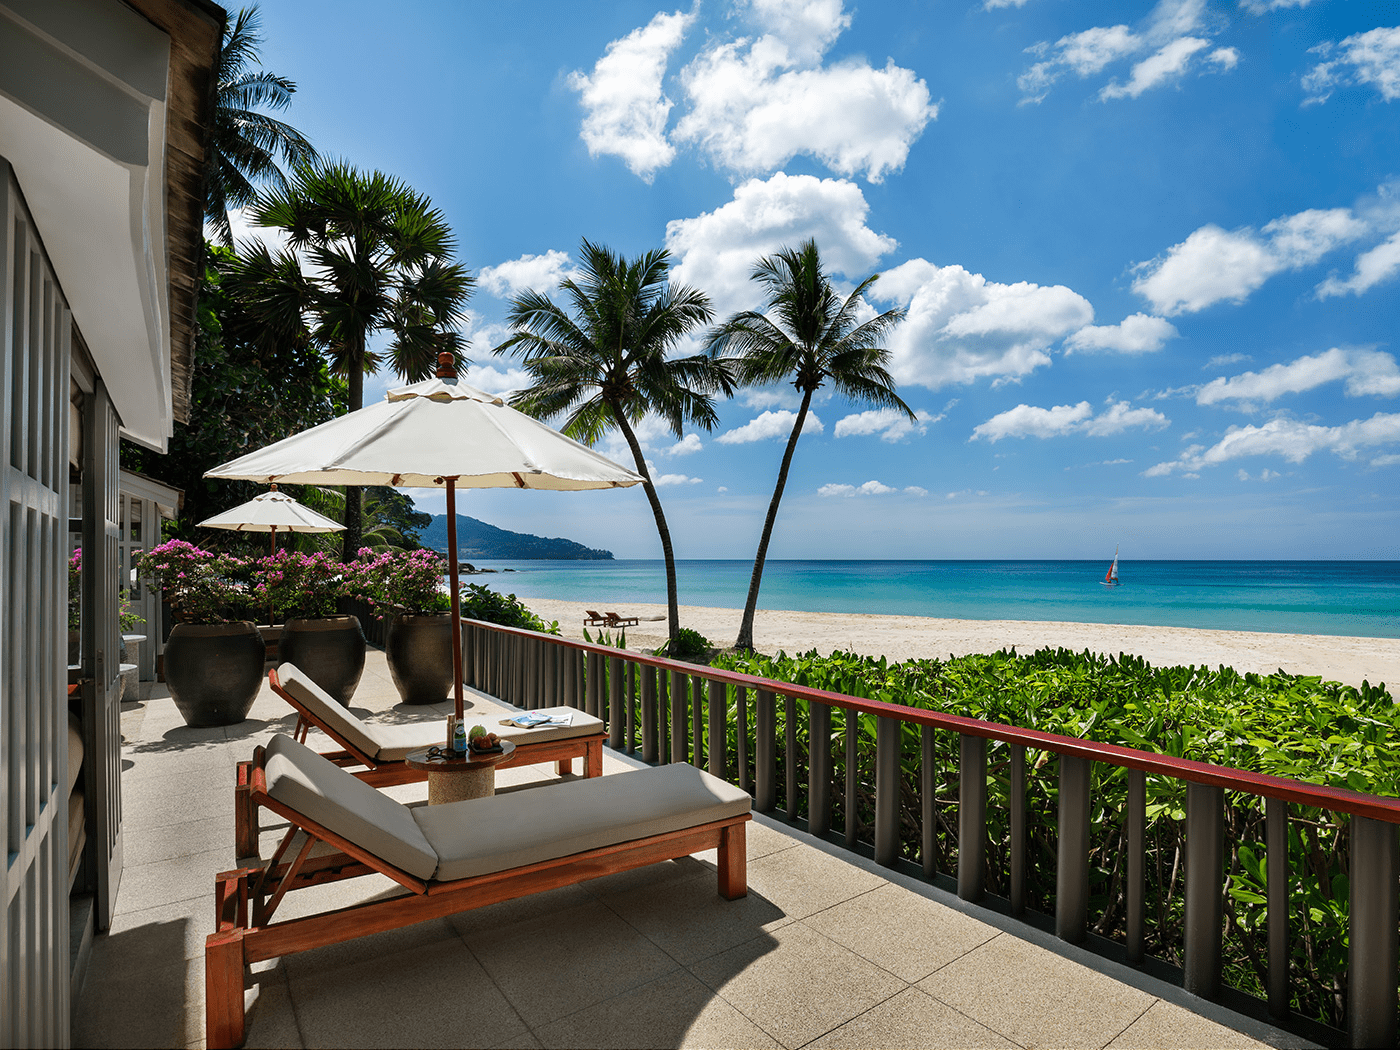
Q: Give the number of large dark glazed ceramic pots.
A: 3